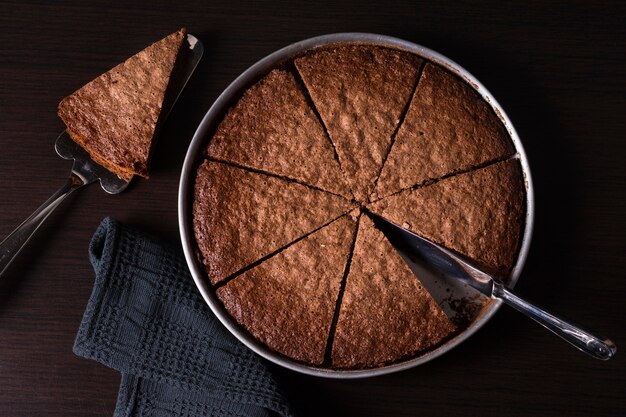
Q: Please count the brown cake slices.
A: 8